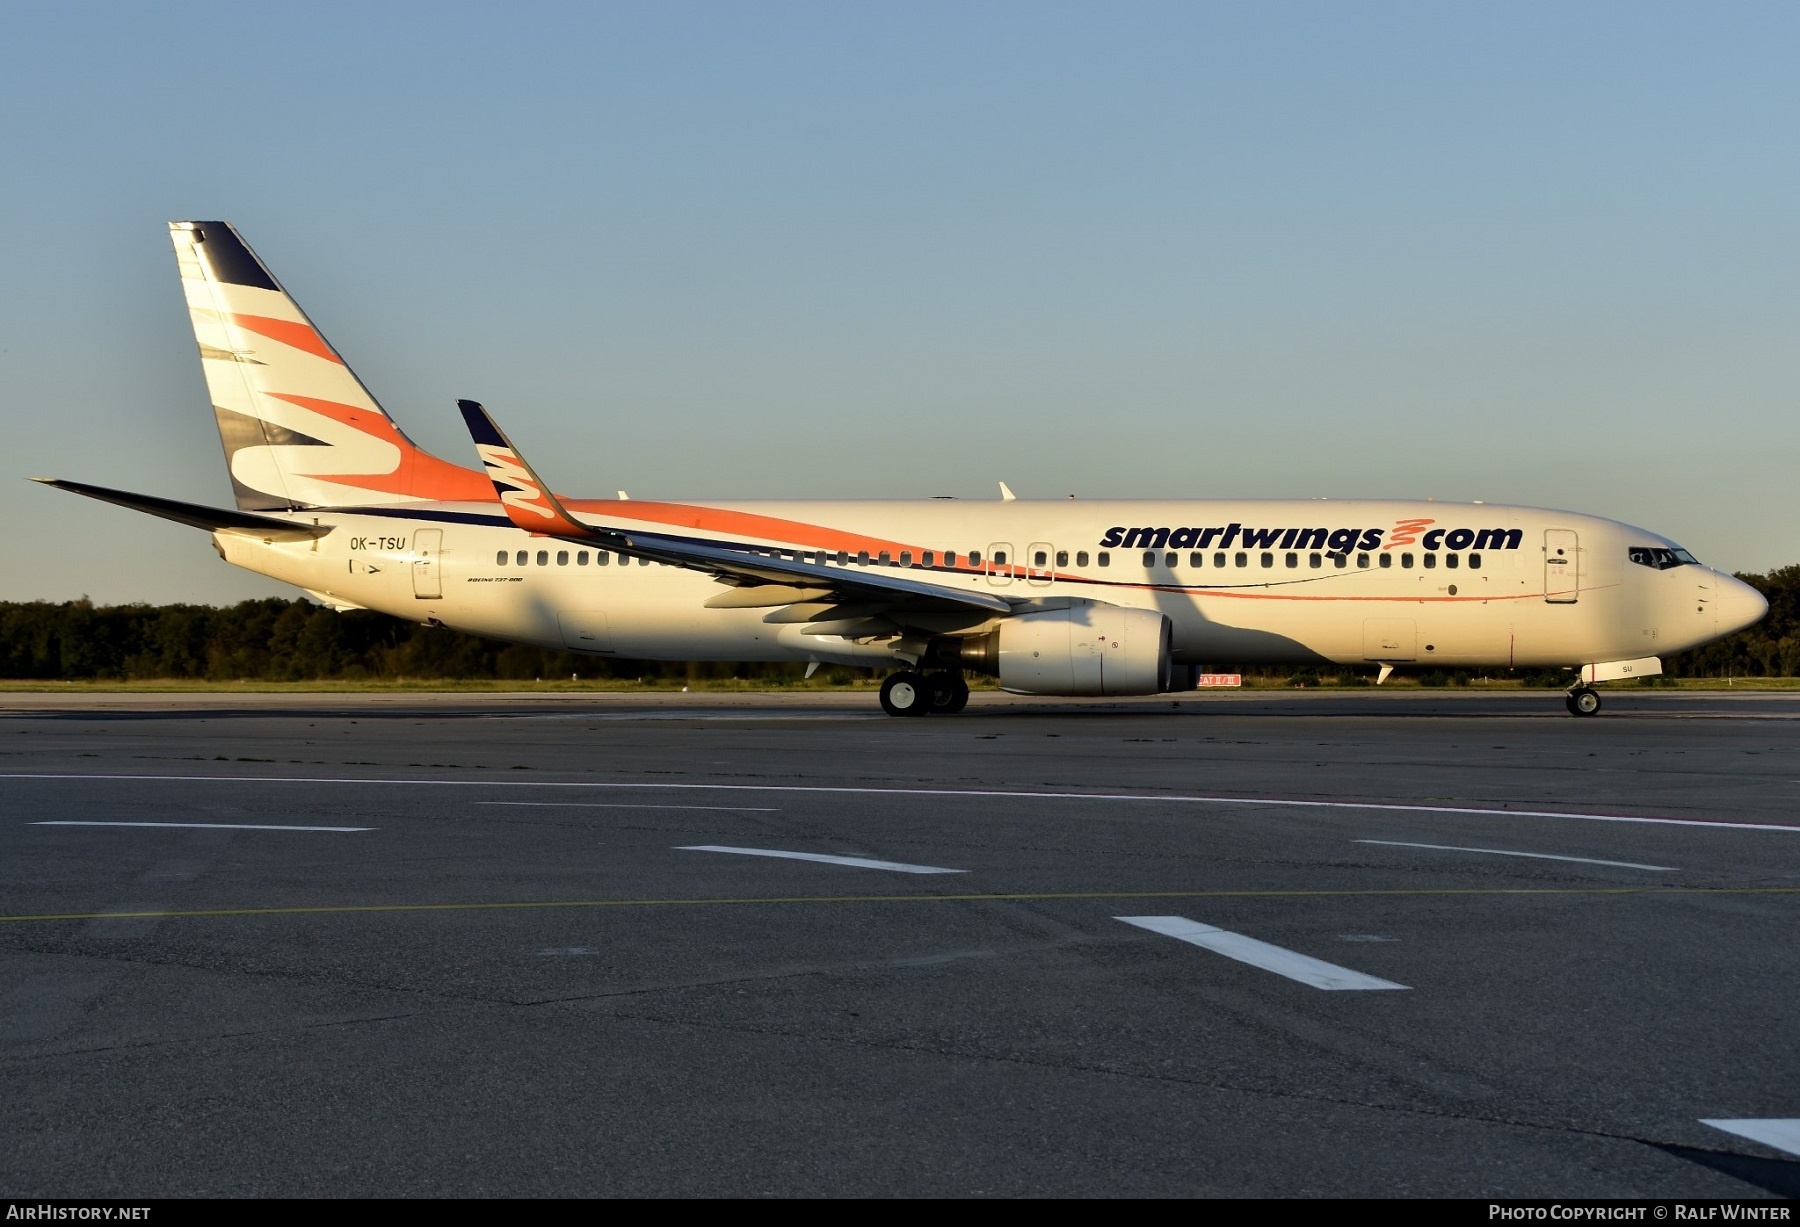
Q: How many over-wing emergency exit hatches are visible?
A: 2